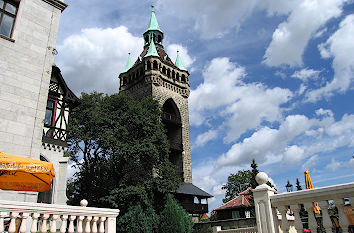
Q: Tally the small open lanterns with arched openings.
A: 1